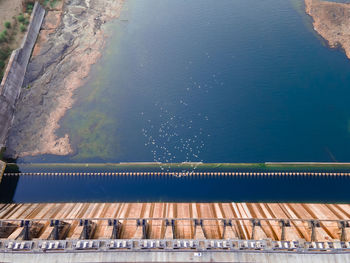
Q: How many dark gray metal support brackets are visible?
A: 12